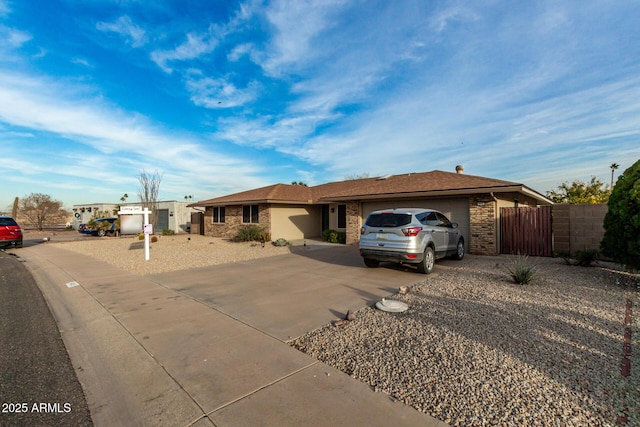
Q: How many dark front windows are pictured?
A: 3